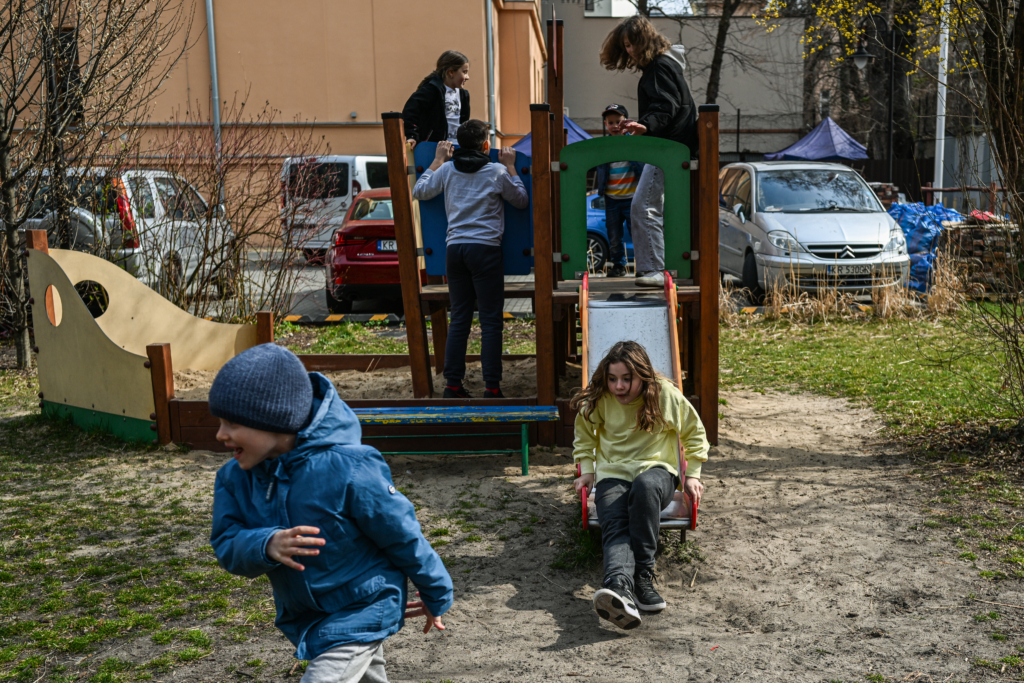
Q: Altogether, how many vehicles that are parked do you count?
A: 5